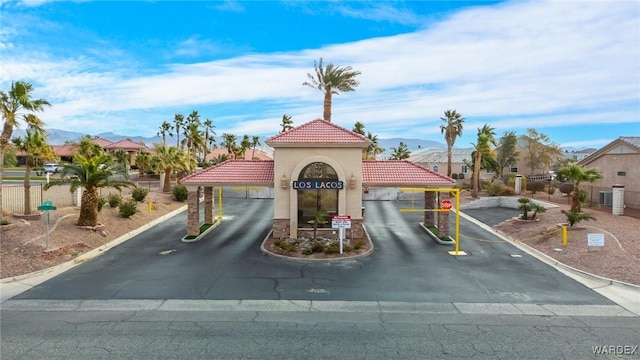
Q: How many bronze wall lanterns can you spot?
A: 2